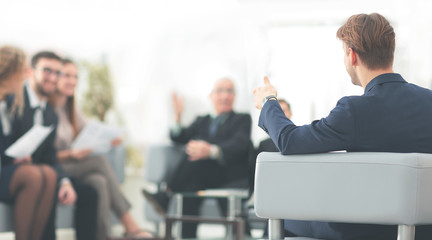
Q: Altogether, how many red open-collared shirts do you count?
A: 0